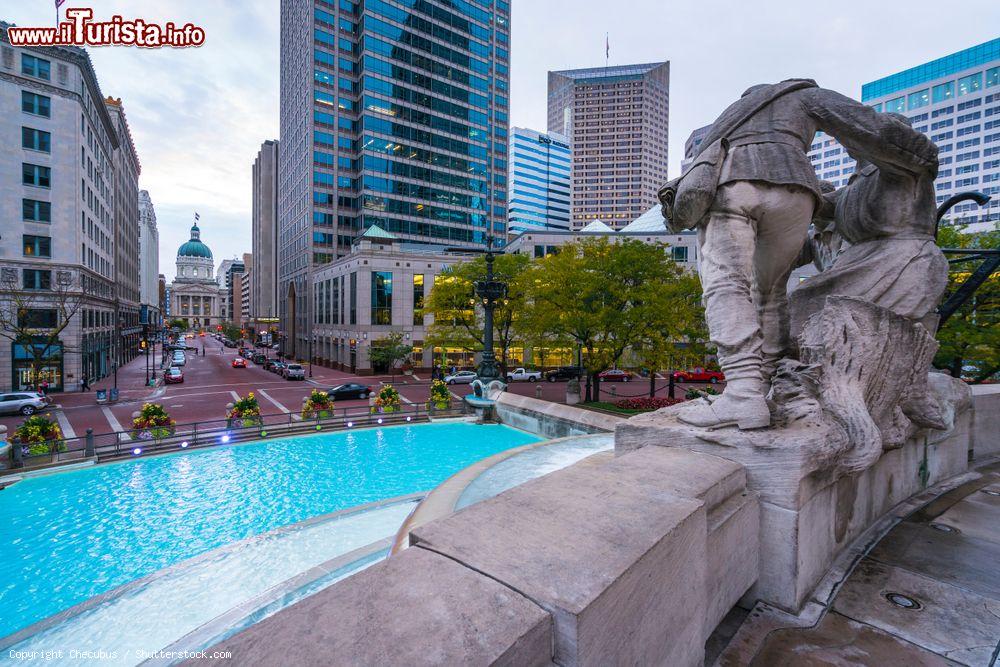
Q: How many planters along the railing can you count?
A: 6